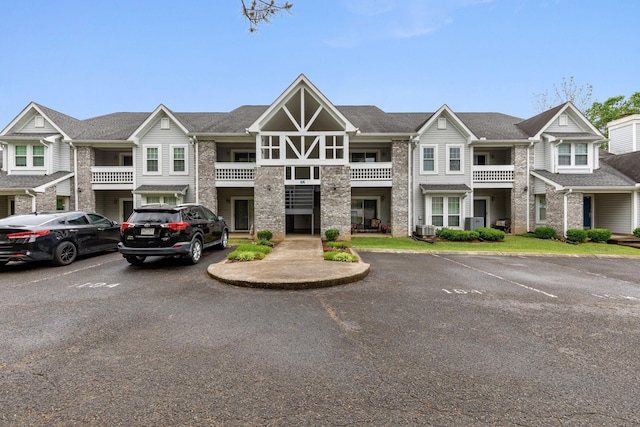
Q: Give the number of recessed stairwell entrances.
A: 1